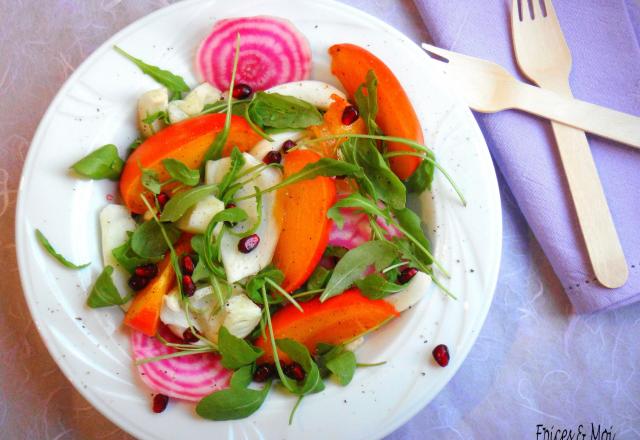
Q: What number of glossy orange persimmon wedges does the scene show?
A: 5